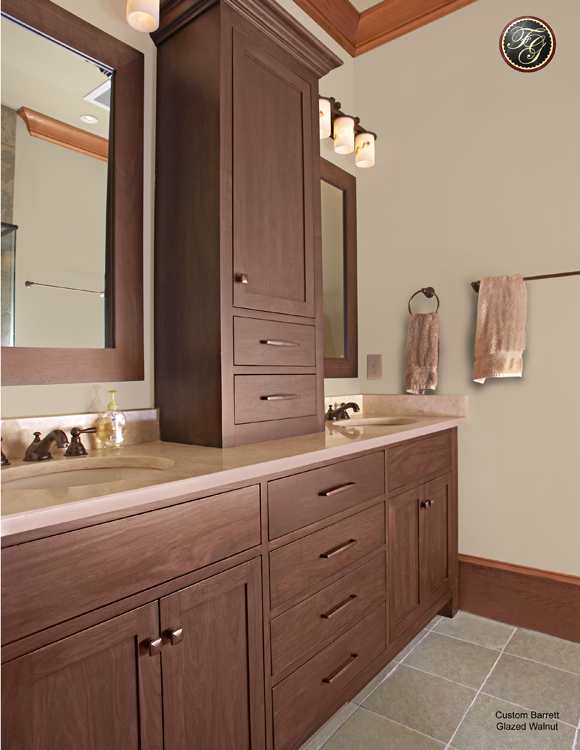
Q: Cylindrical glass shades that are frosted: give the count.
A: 4